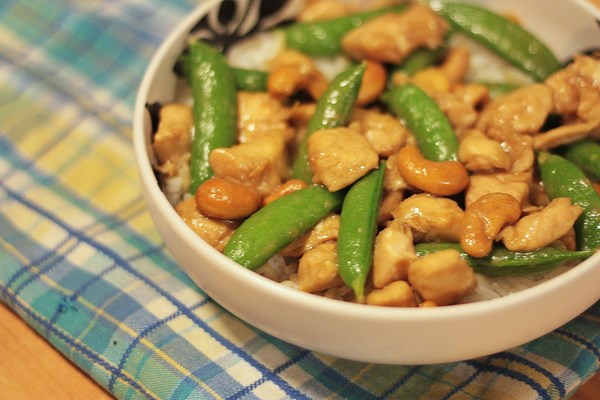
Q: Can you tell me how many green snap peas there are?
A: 13